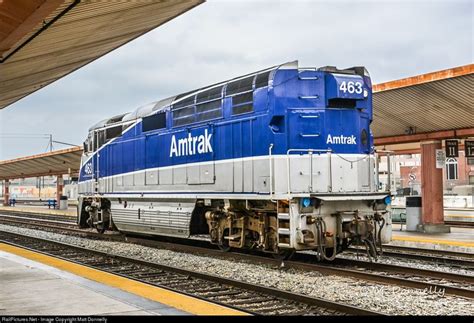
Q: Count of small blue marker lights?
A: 2